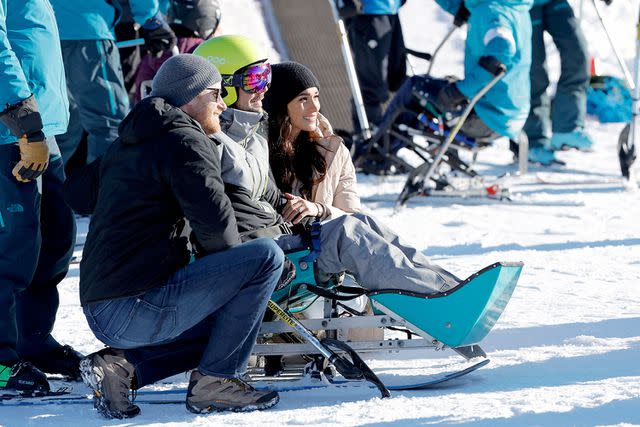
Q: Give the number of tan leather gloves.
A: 1